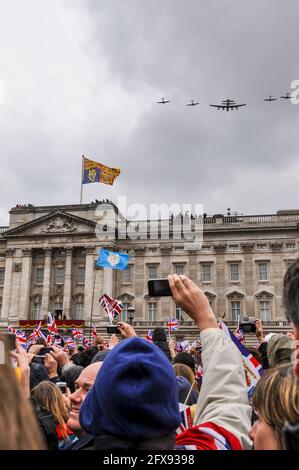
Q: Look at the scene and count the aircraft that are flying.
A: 5